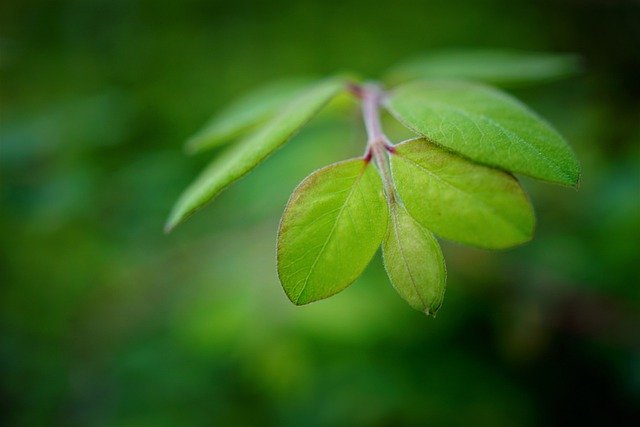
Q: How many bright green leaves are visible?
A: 7